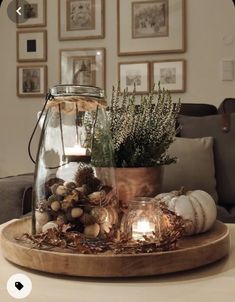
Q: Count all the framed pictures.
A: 8